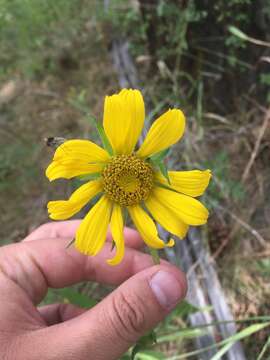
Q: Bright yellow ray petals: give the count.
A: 10